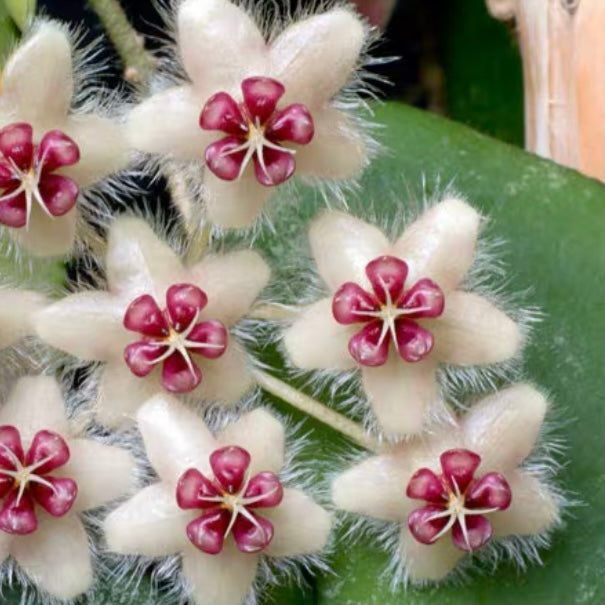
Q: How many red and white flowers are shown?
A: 7